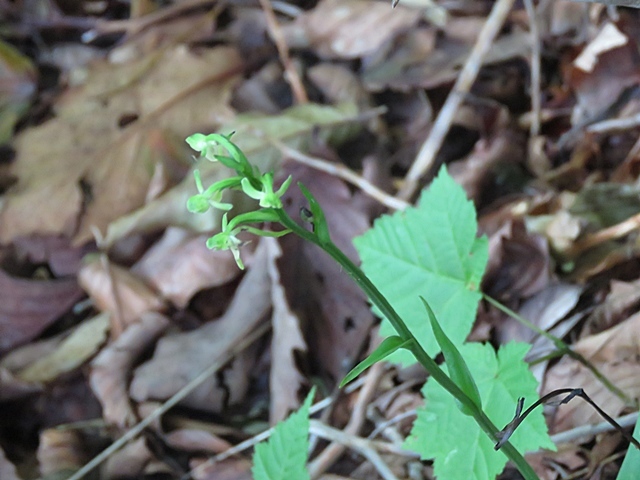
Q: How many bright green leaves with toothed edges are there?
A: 3